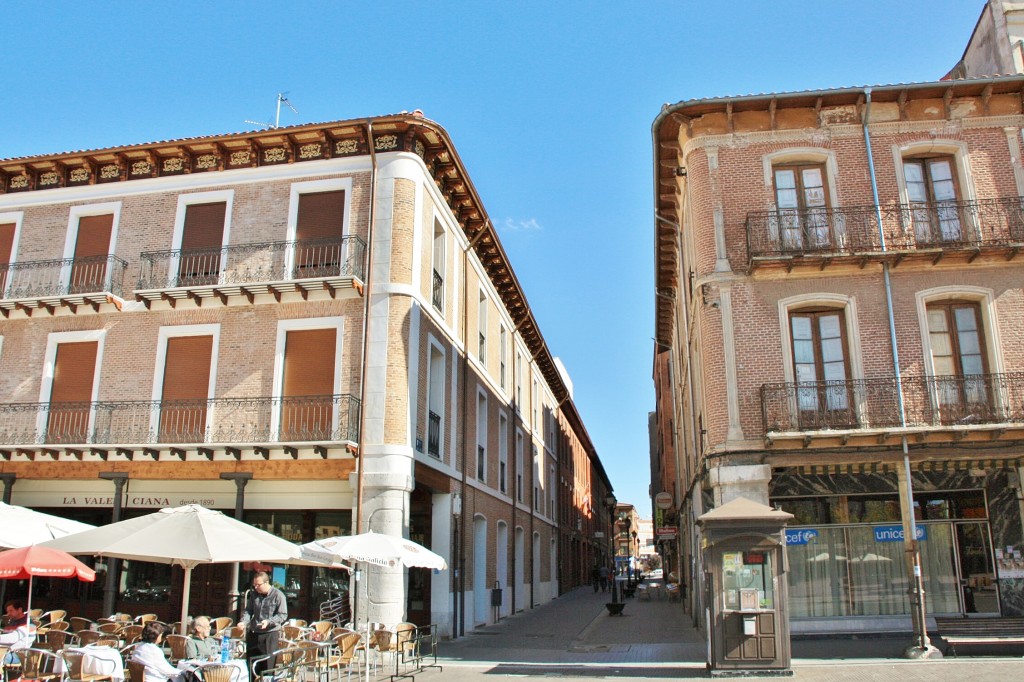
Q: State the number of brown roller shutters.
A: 7